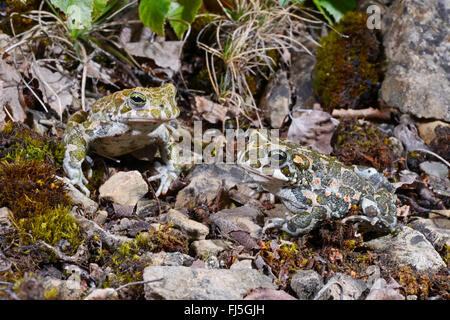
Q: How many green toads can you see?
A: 2